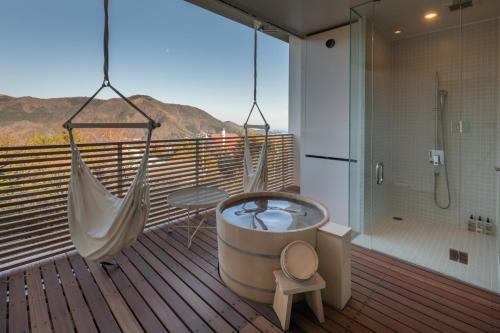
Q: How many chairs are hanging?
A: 2